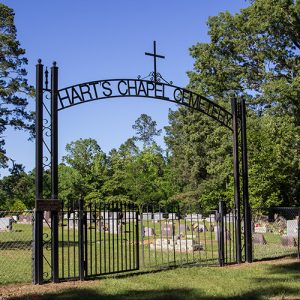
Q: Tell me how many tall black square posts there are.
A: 4